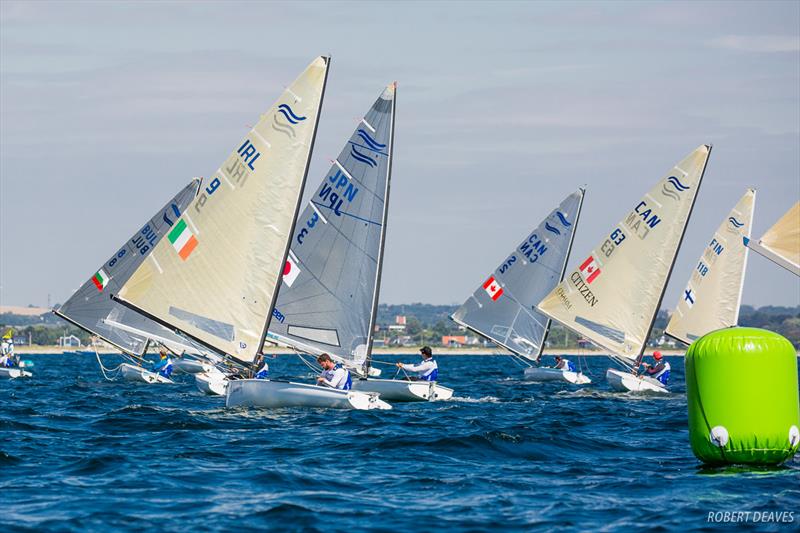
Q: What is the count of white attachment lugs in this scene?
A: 2